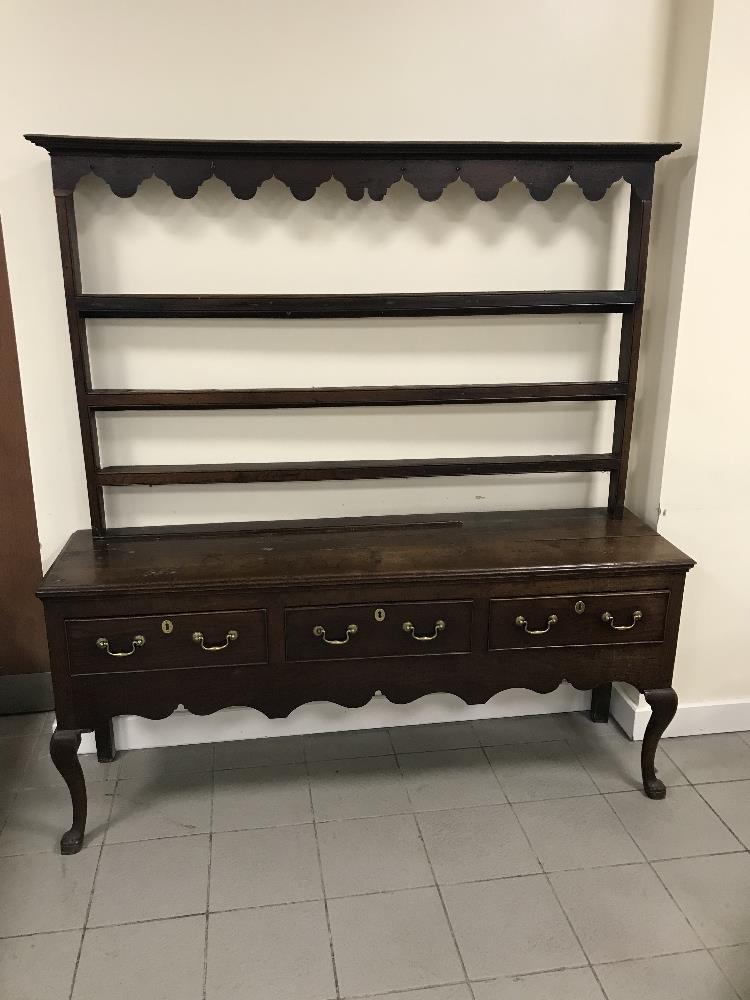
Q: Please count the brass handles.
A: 6